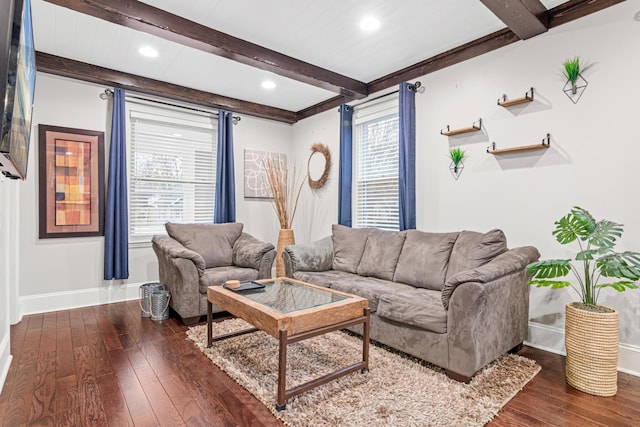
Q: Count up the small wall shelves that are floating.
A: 3